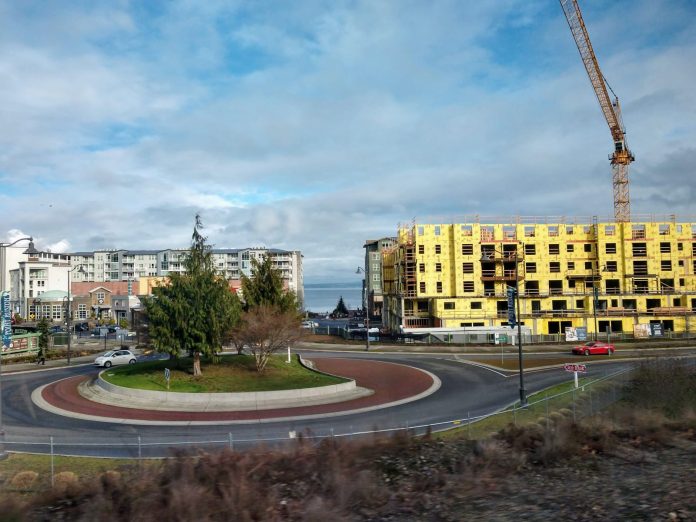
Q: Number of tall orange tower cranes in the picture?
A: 1